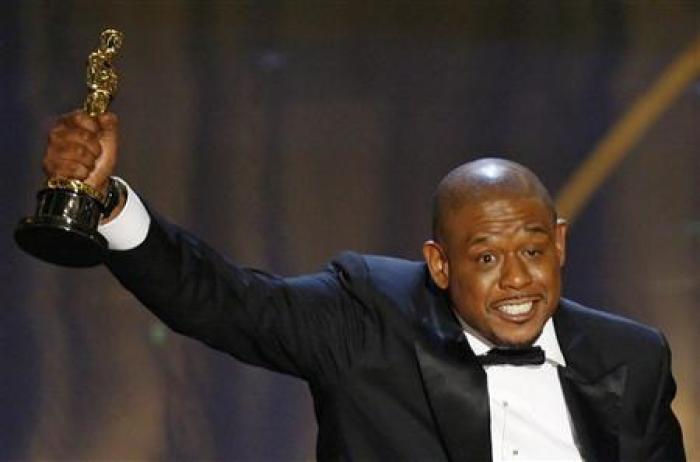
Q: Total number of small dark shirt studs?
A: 2